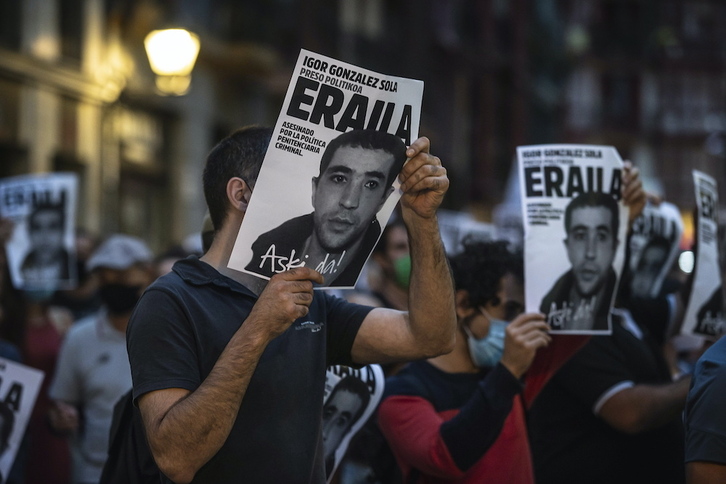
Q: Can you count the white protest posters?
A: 7